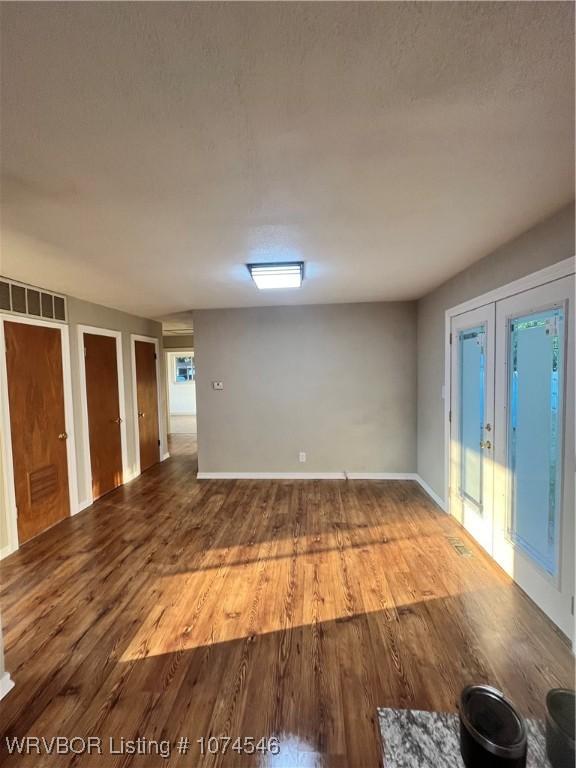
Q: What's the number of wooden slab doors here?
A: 3